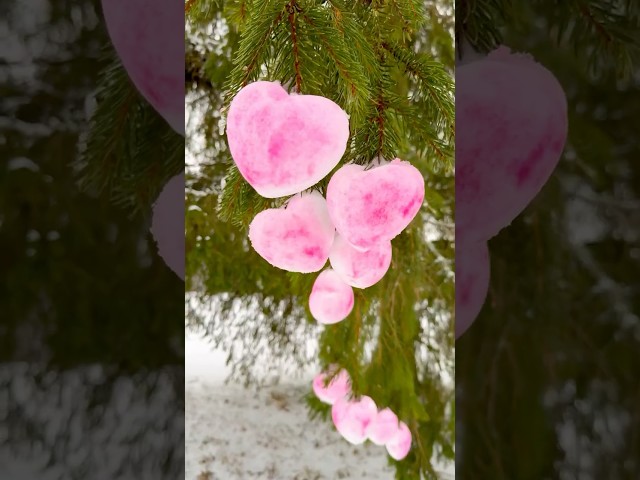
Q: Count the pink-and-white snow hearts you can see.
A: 9